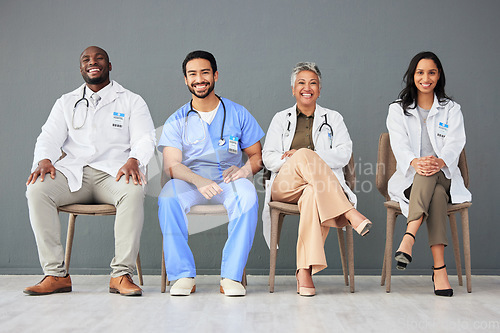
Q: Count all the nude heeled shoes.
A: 2